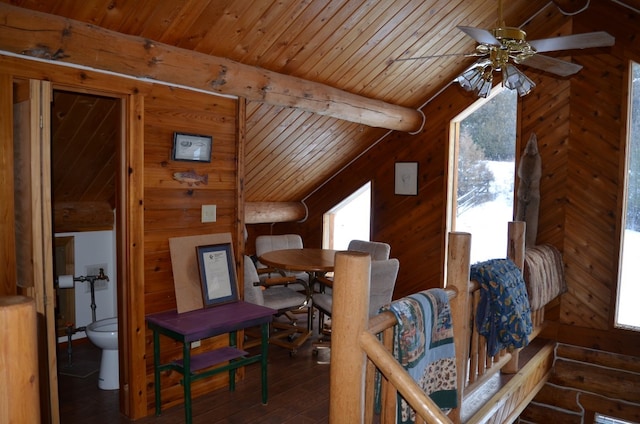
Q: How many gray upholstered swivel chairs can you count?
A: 4